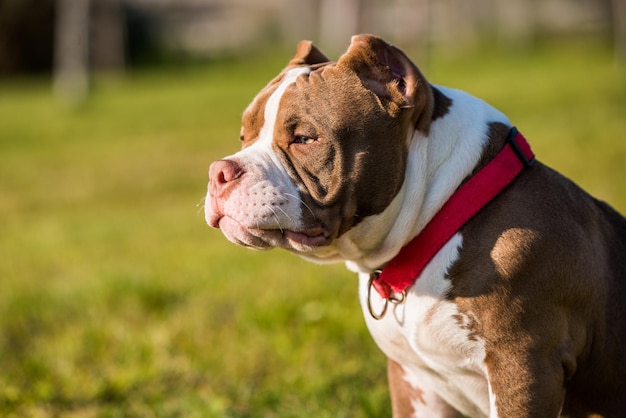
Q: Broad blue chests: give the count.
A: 0